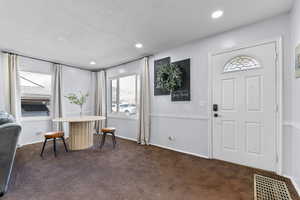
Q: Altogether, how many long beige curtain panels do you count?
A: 4